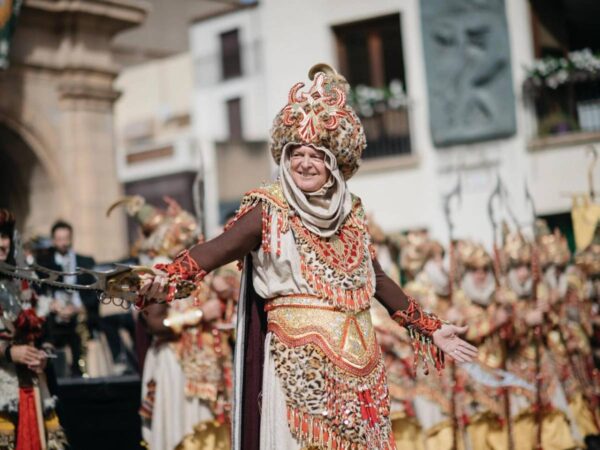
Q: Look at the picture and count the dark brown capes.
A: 1